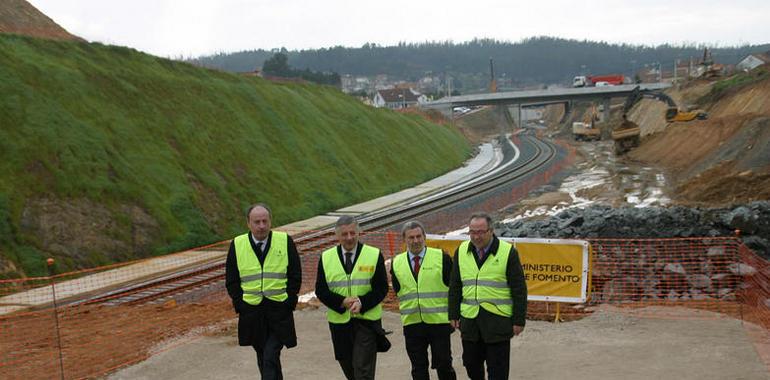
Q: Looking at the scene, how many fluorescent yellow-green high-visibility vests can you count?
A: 4